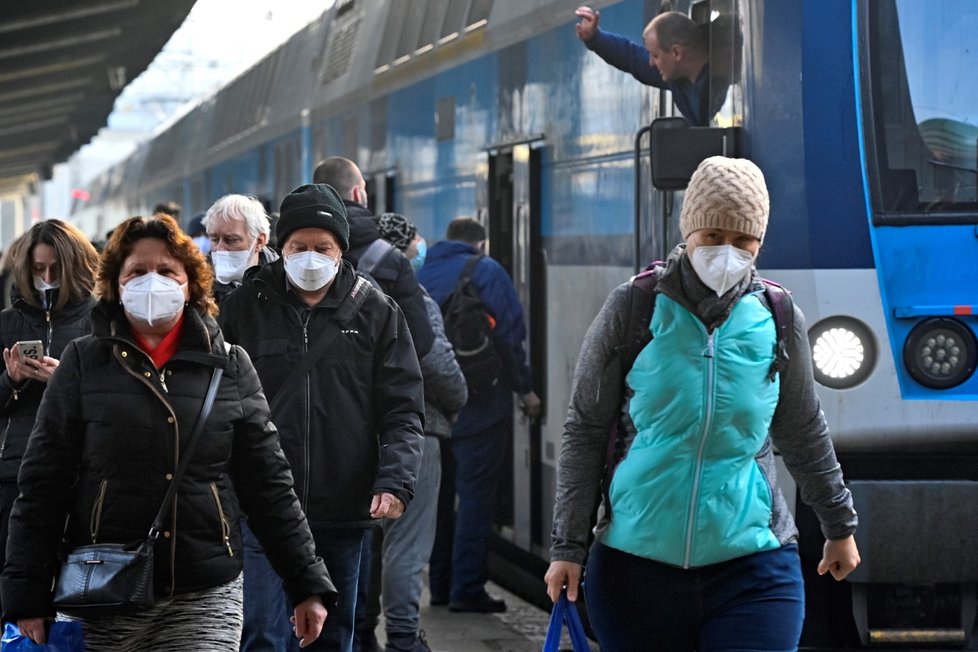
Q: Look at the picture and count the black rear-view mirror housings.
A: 1